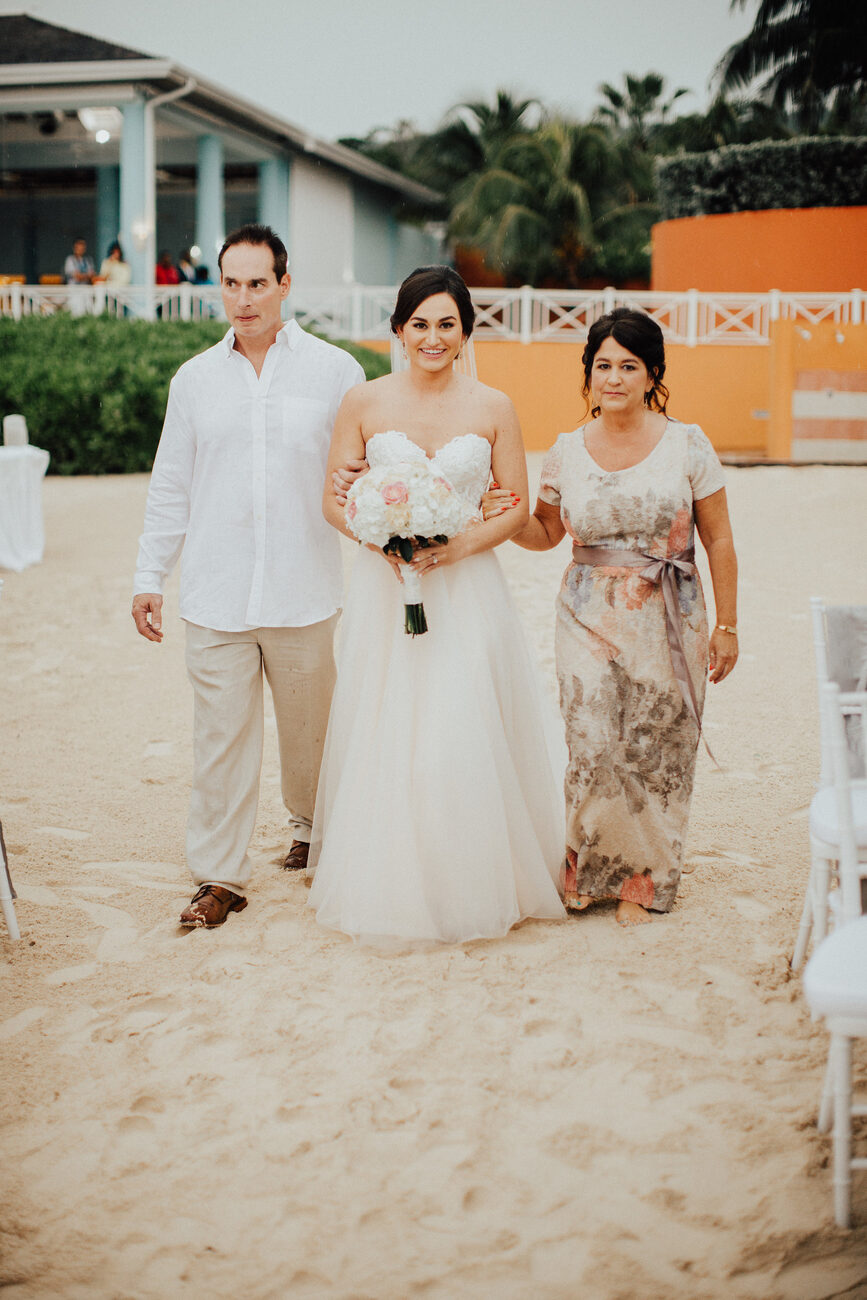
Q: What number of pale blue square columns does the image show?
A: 4